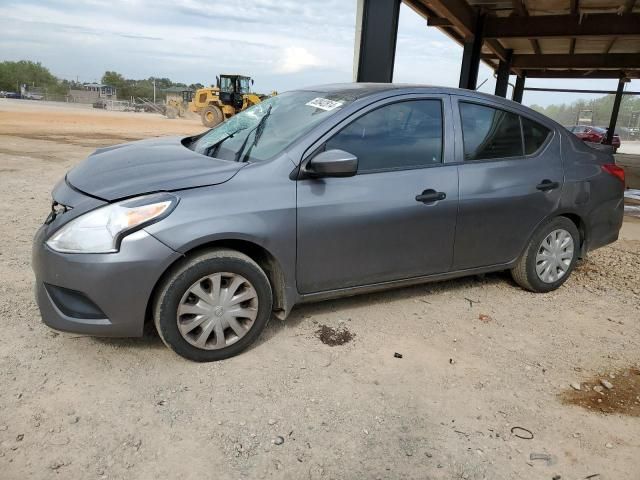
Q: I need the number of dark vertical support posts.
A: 5